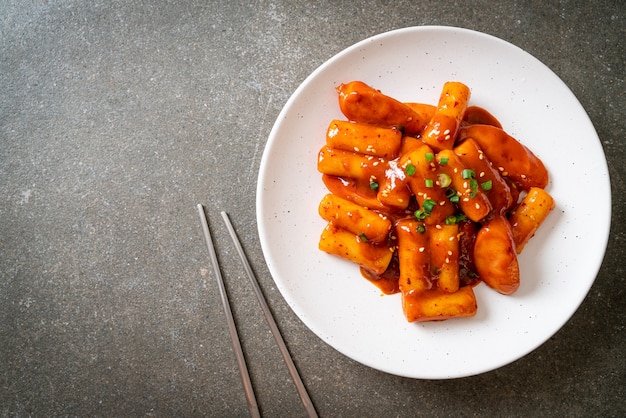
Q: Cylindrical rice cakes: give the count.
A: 13